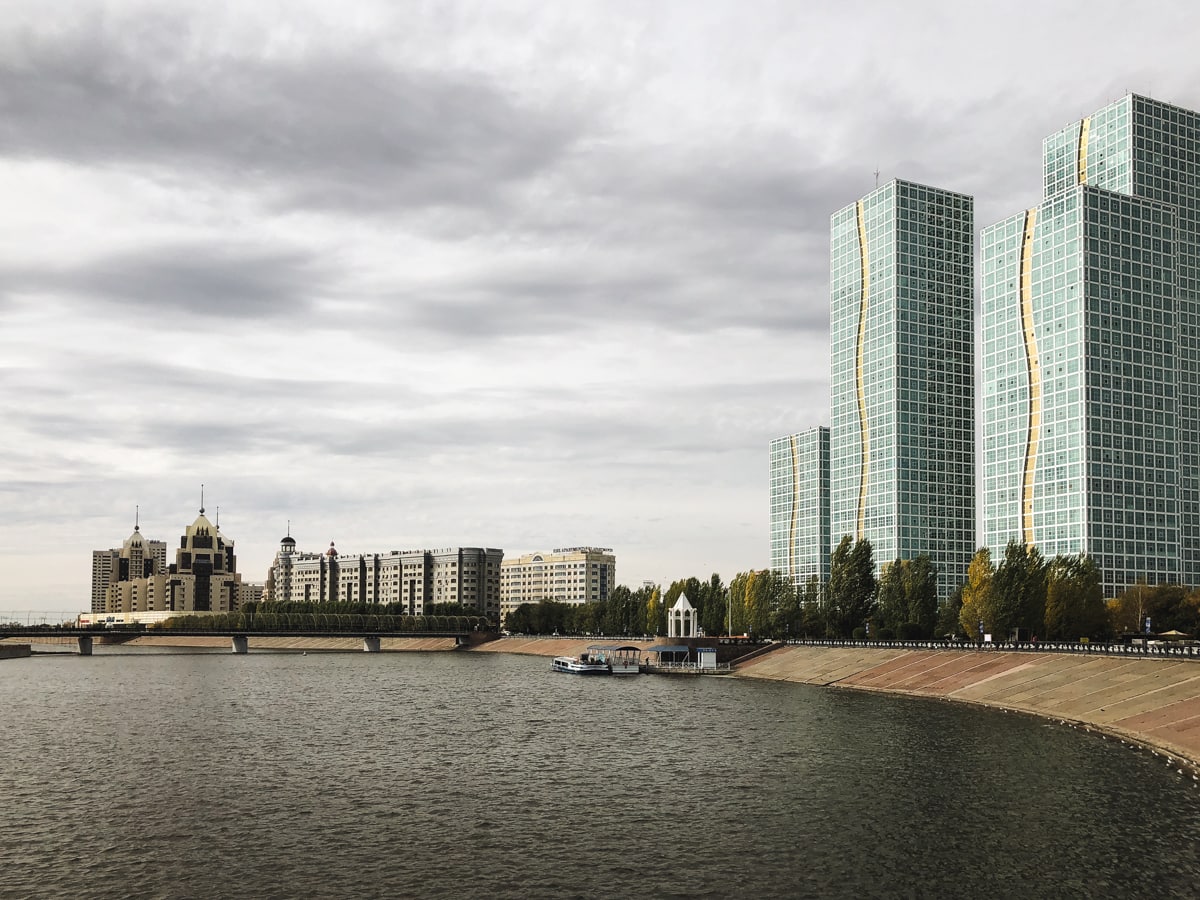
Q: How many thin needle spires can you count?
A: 4